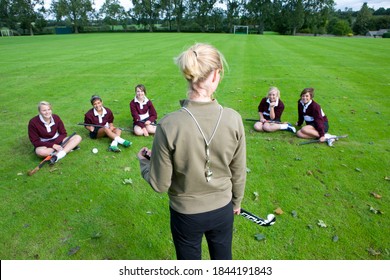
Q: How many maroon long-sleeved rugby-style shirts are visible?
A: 5